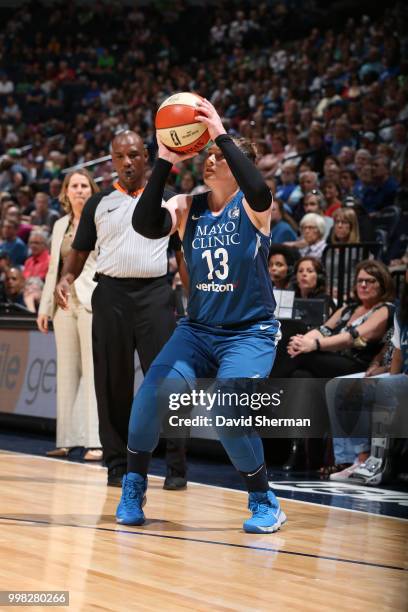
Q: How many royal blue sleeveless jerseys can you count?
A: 1